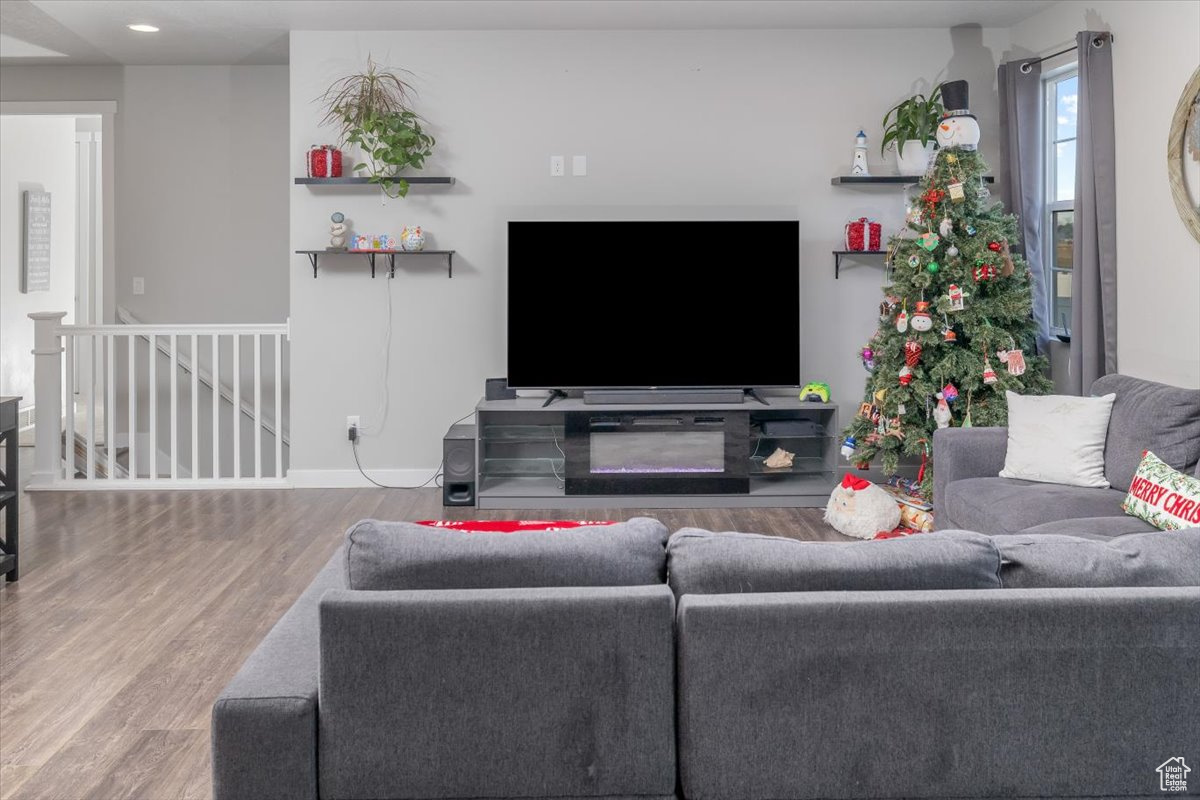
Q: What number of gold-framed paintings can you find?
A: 0